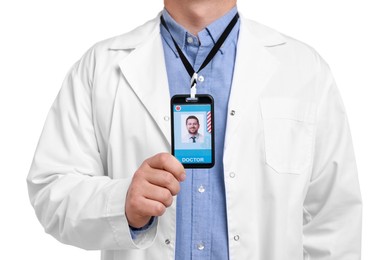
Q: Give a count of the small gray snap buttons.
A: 5